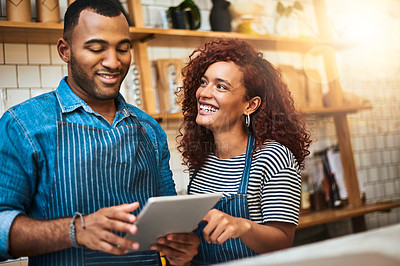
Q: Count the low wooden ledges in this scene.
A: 1